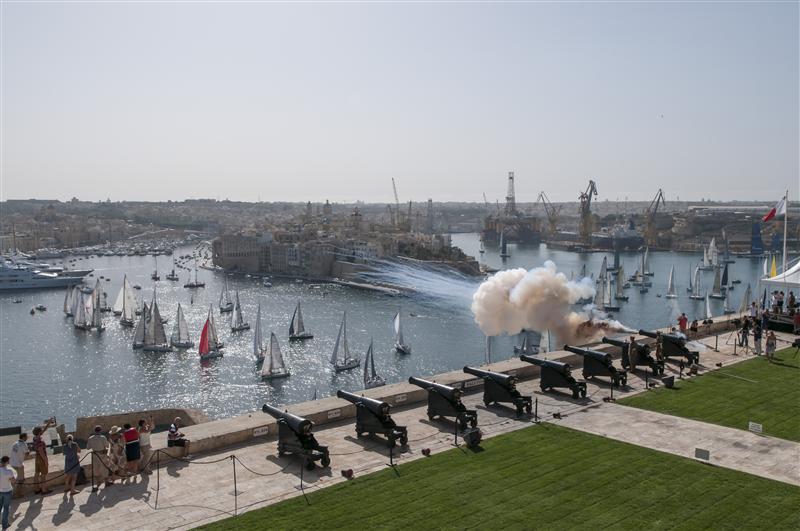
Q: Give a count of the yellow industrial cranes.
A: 3